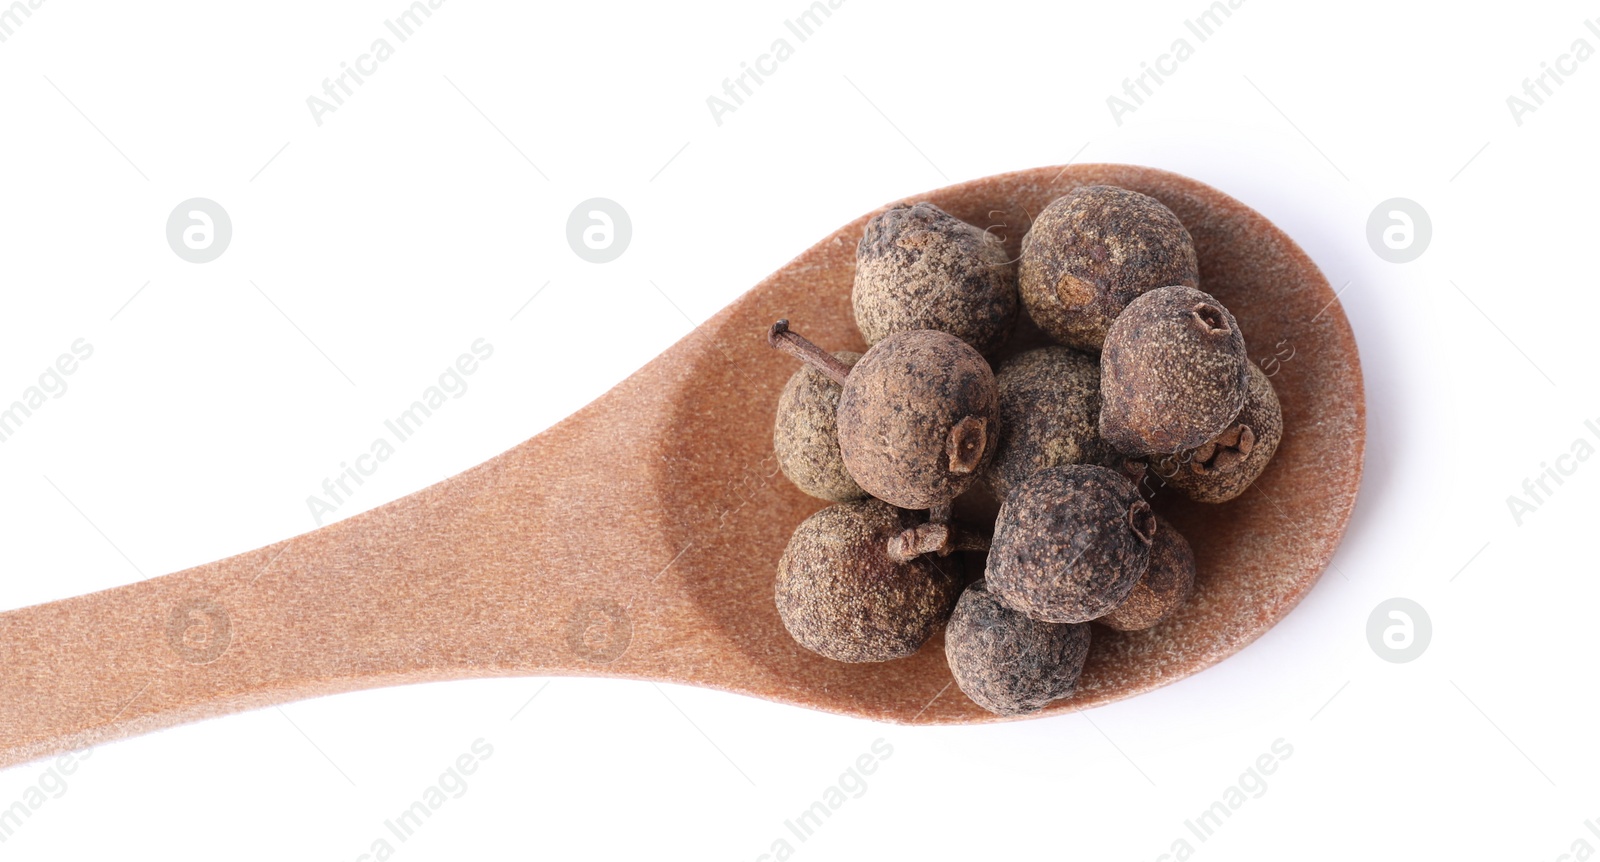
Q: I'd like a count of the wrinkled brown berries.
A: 11